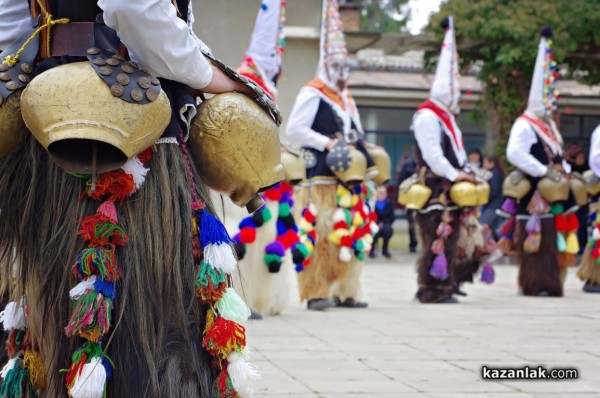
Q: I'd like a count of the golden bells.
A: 14